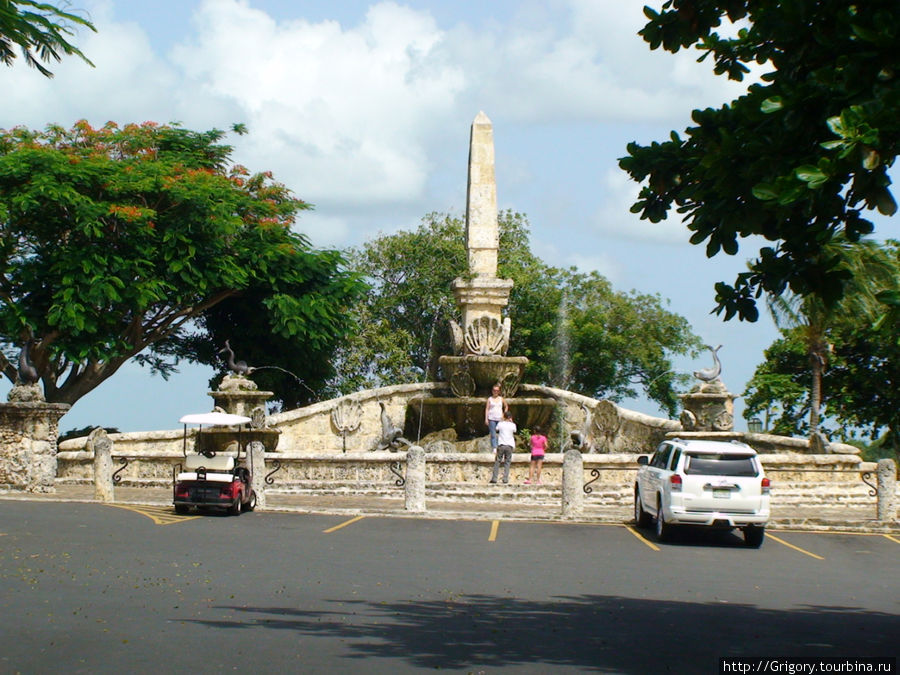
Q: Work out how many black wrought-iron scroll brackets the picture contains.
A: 5